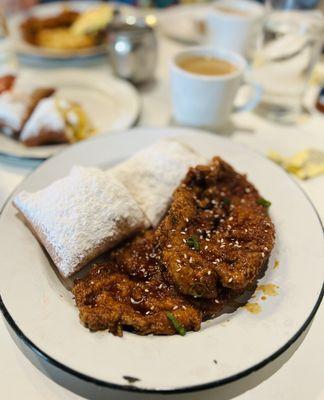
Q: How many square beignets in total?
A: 2